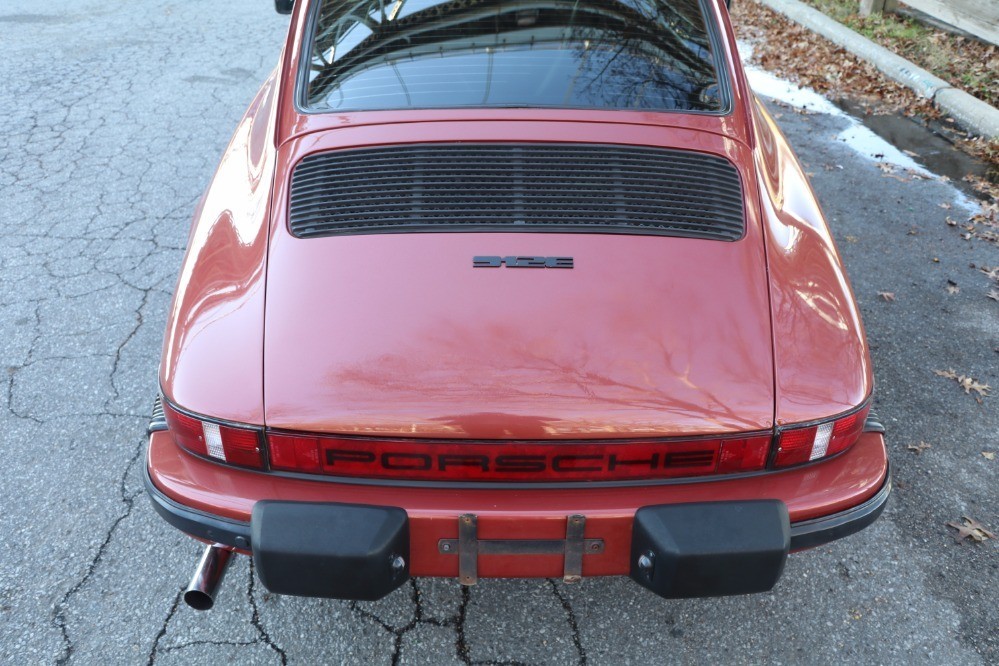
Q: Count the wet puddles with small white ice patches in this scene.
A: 1